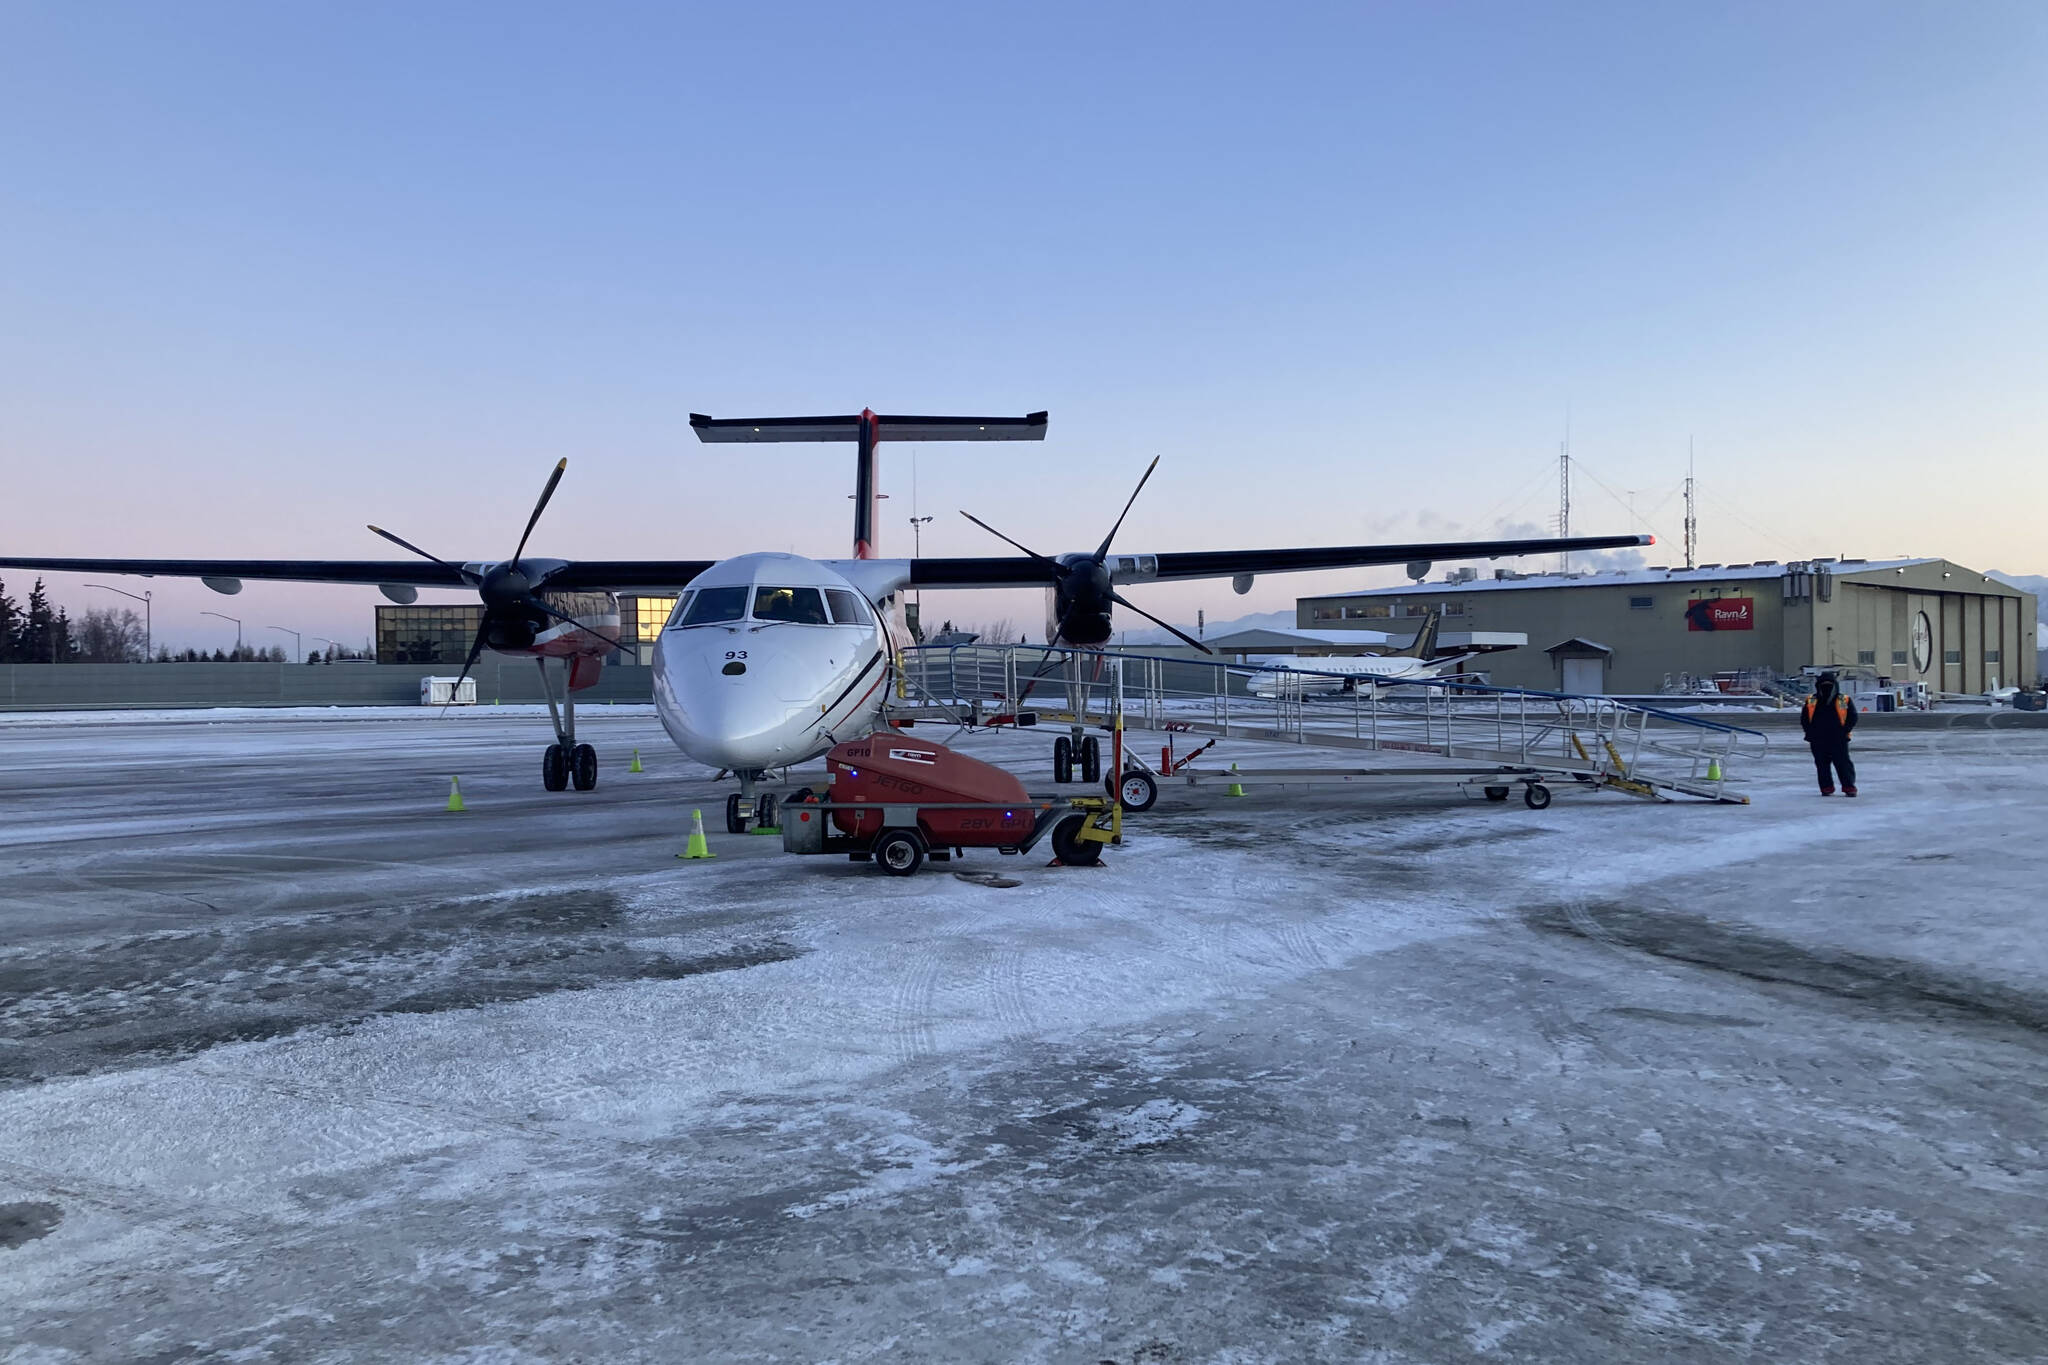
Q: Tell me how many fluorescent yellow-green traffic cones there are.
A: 5